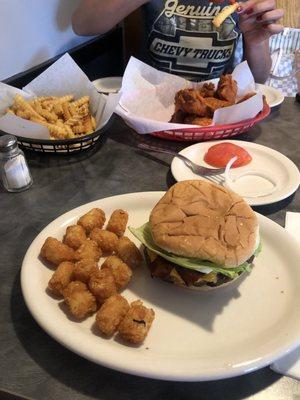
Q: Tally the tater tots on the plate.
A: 14